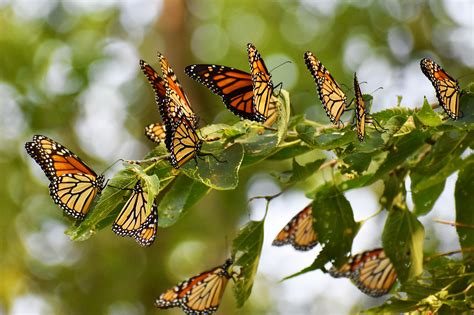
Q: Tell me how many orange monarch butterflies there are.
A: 12